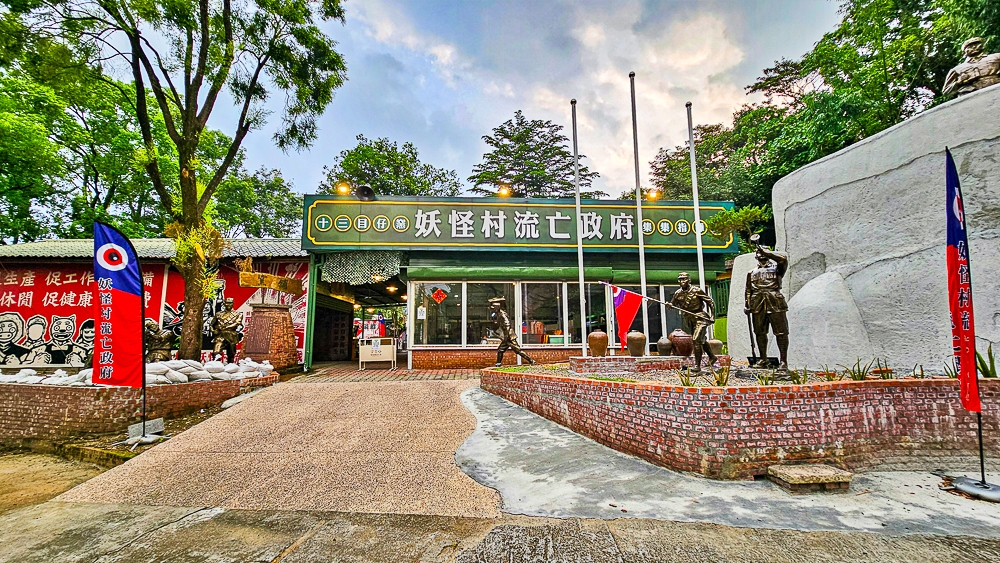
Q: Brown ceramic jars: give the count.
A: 6